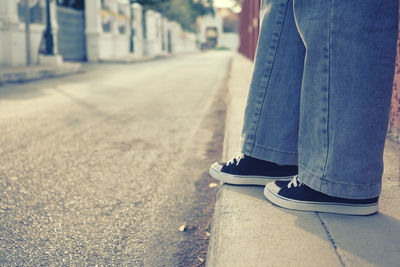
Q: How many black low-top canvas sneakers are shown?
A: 2